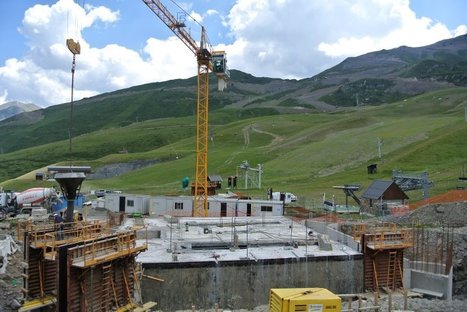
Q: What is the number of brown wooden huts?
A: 2